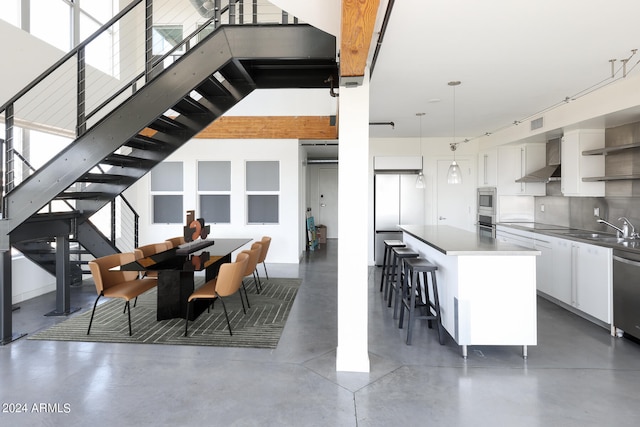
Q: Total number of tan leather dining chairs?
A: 6